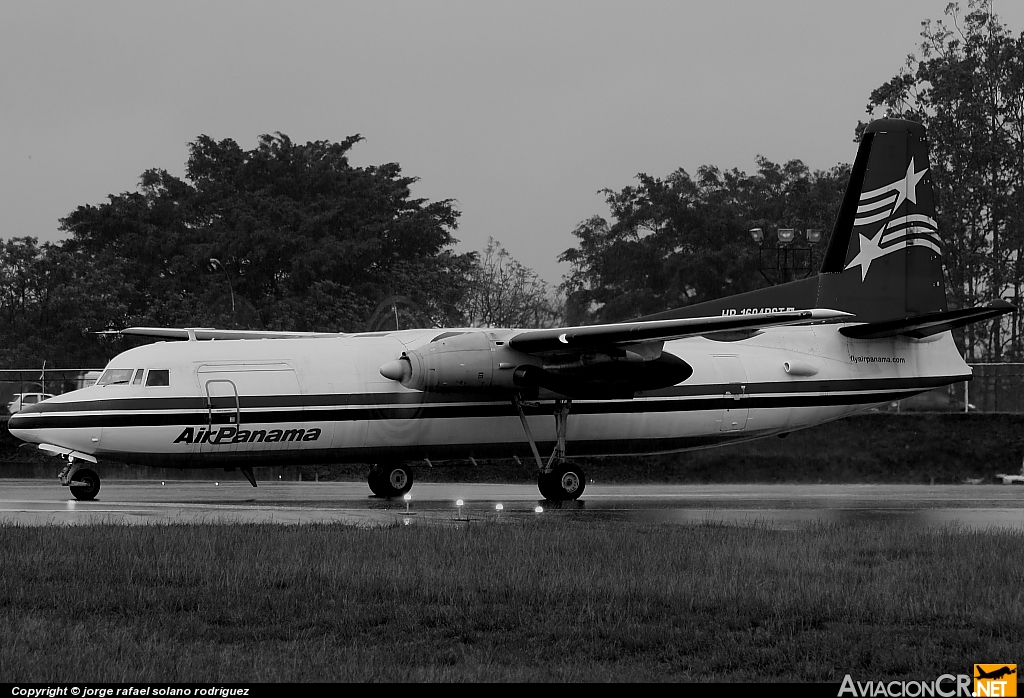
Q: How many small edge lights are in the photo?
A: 4